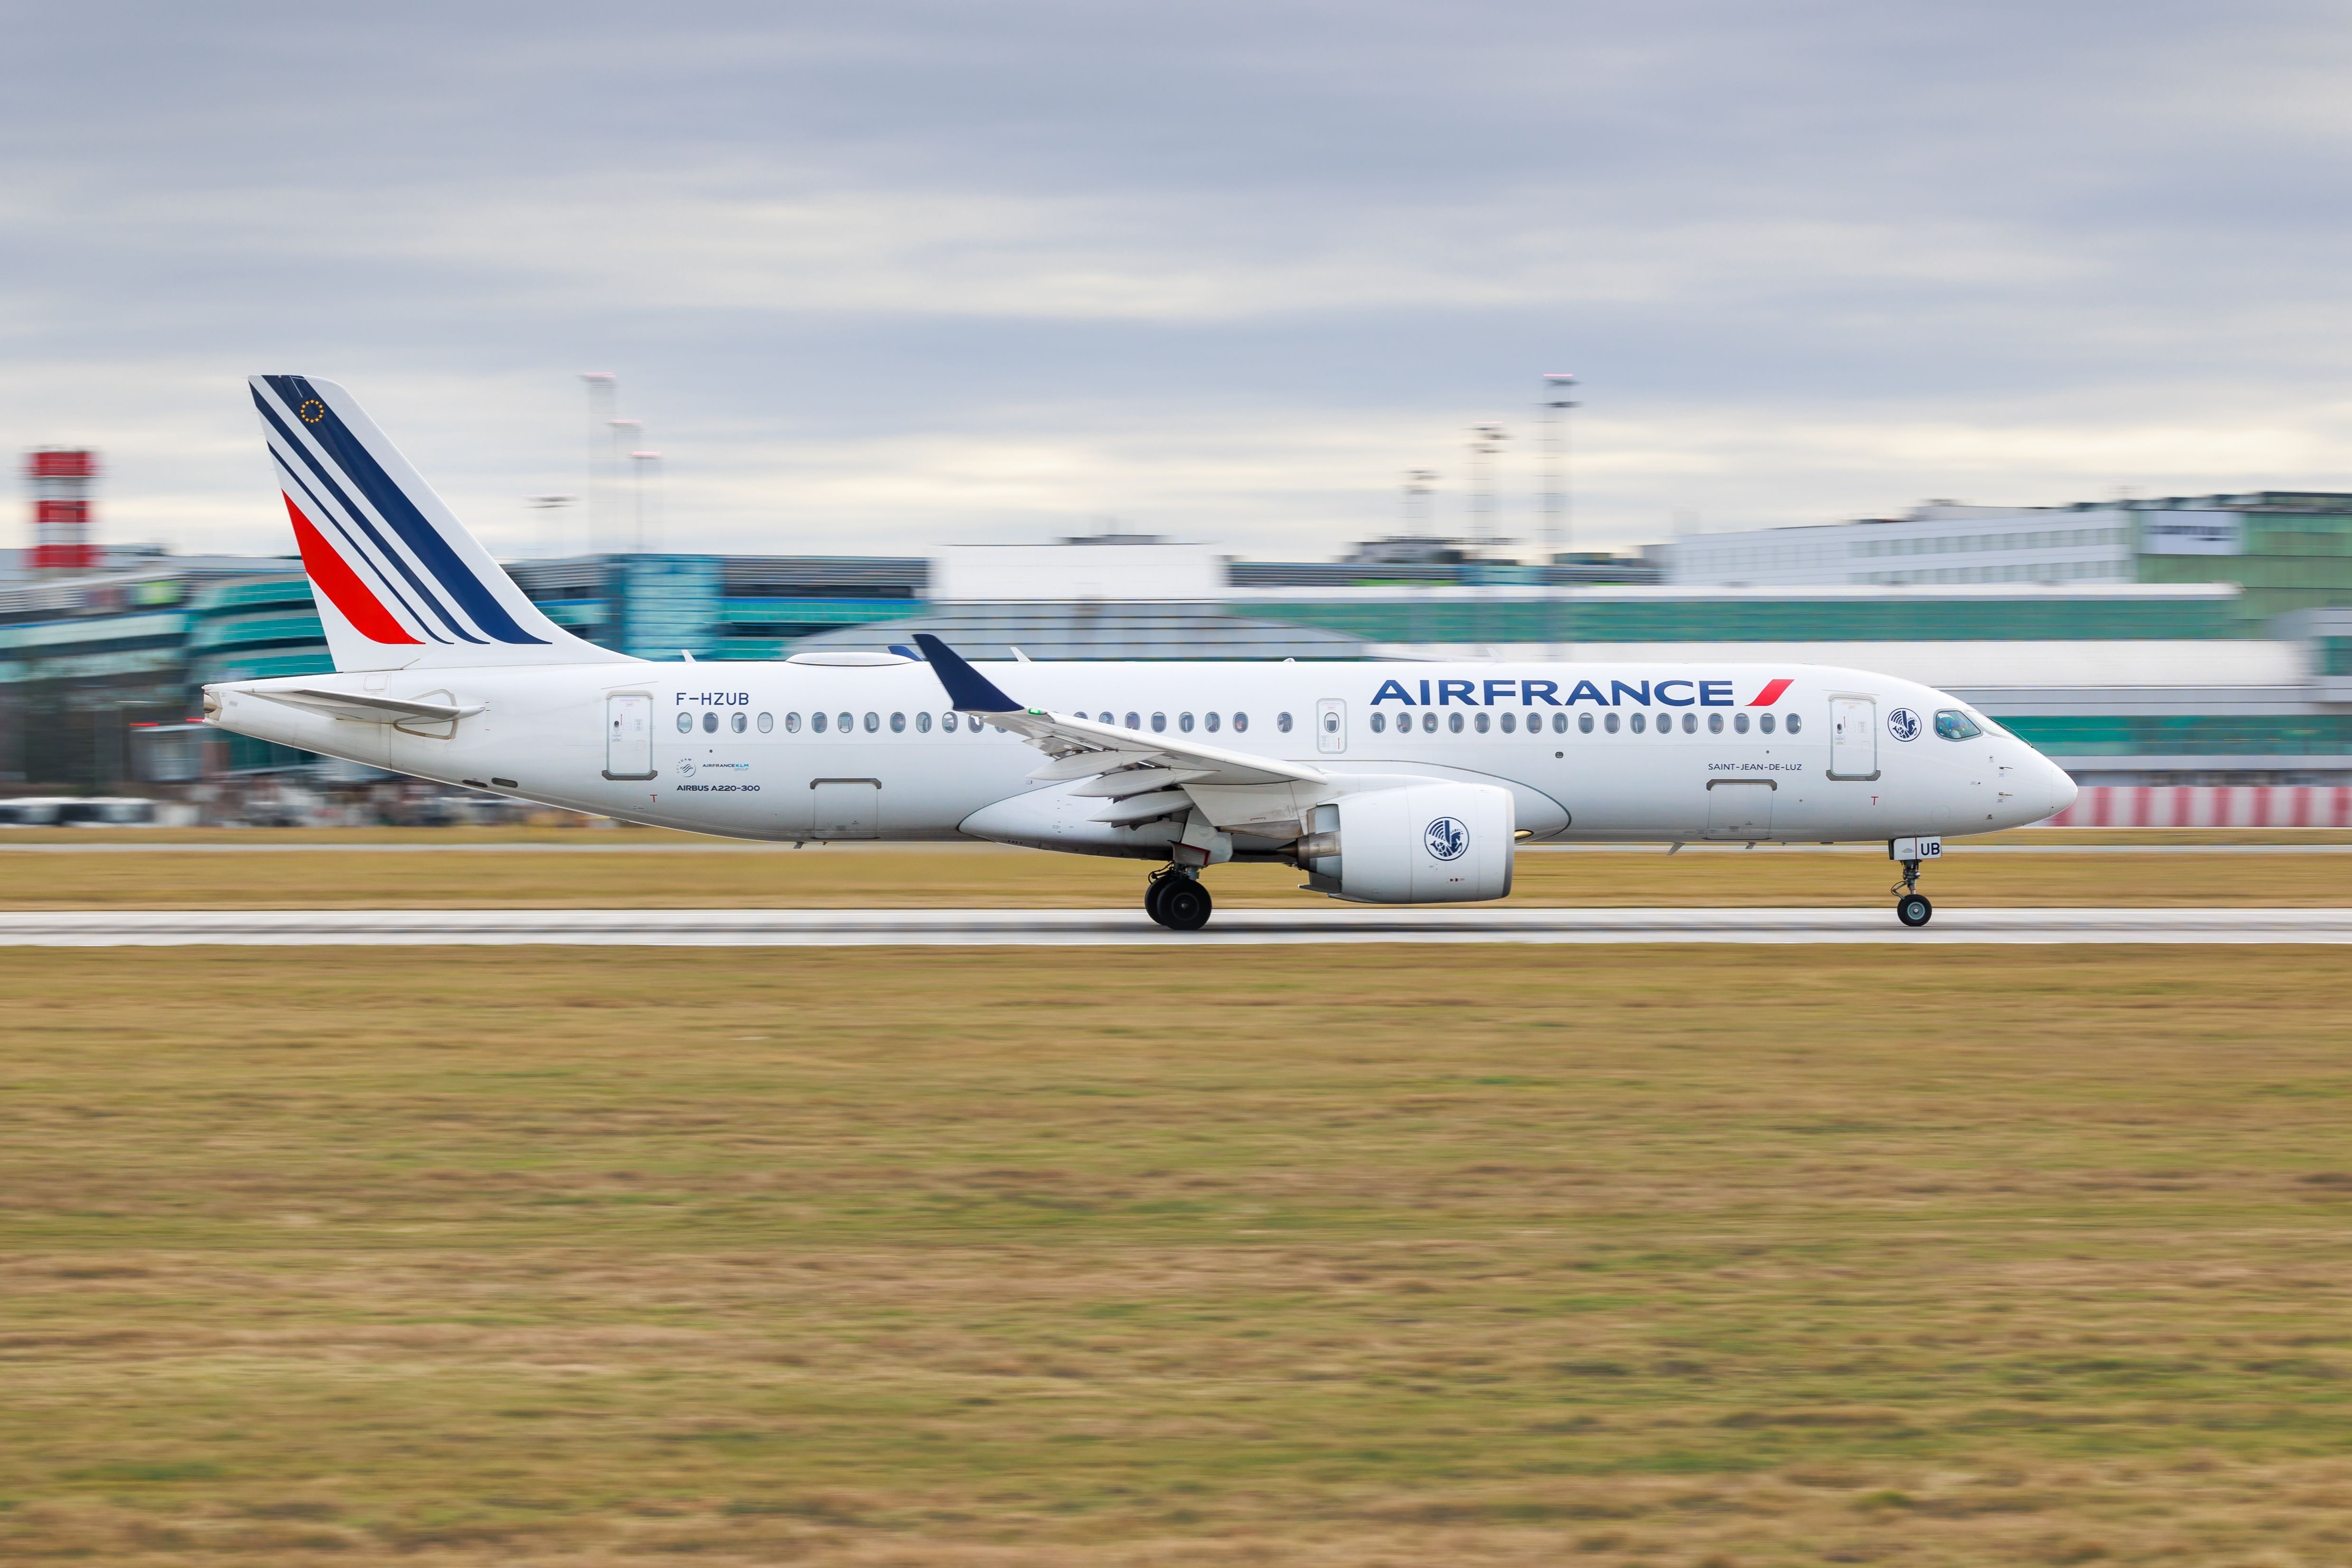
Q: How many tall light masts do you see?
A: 7